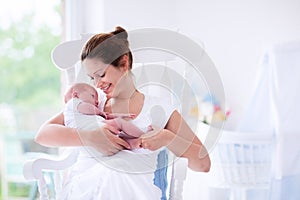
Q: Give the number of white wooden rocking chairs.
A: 1